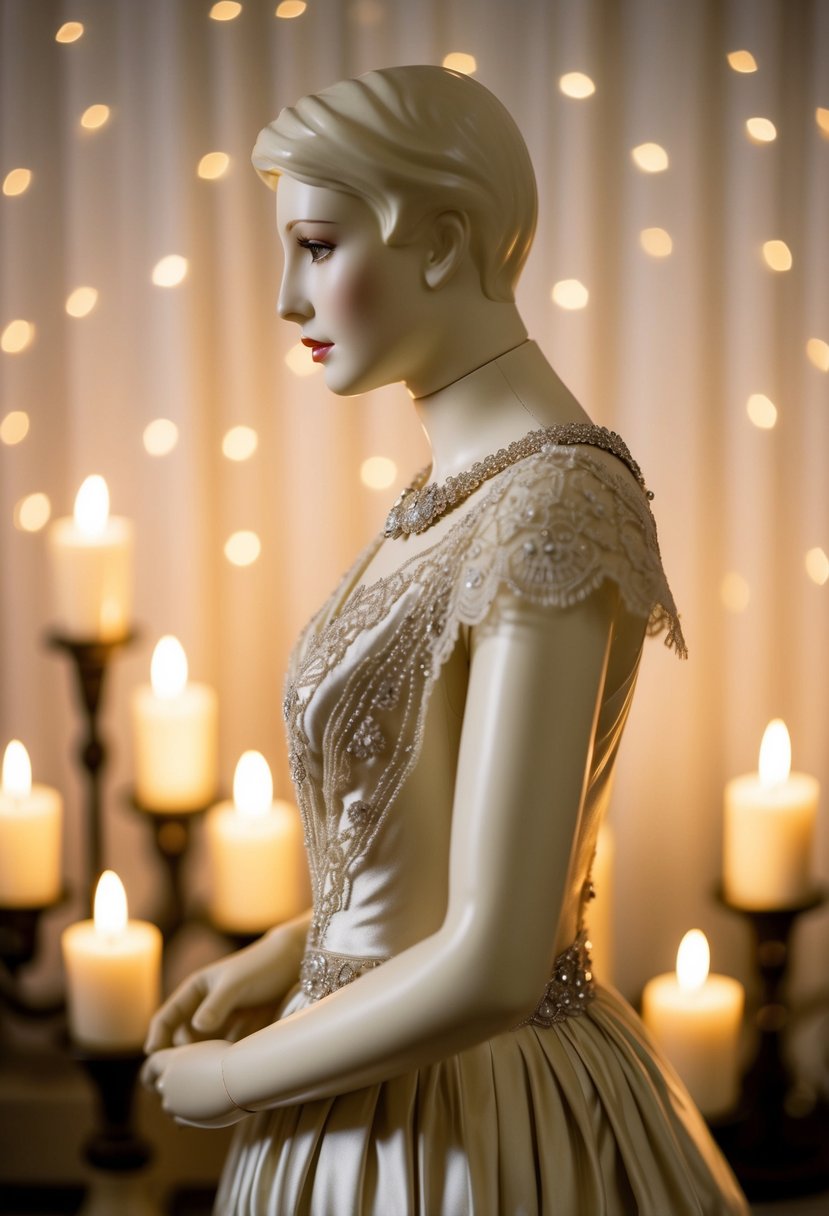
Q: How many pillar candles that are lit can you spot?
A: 7